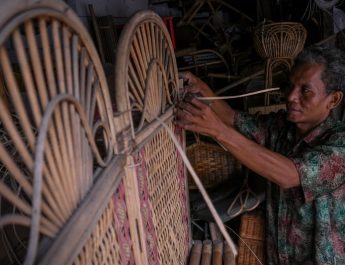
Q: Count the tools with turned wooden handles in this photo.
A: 0